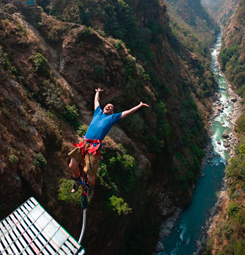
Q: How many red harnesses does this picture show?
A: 1